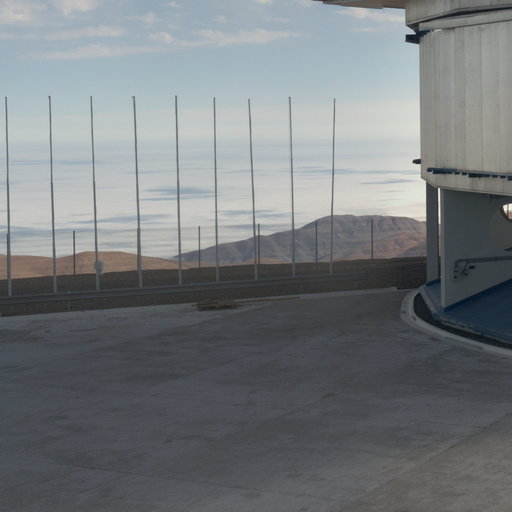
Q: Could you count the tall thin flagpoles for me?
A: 9